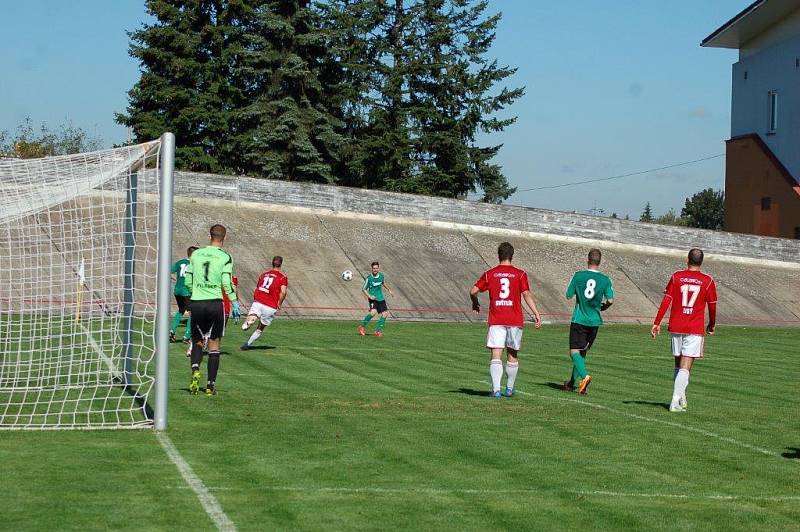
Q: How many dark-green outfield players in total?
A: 3